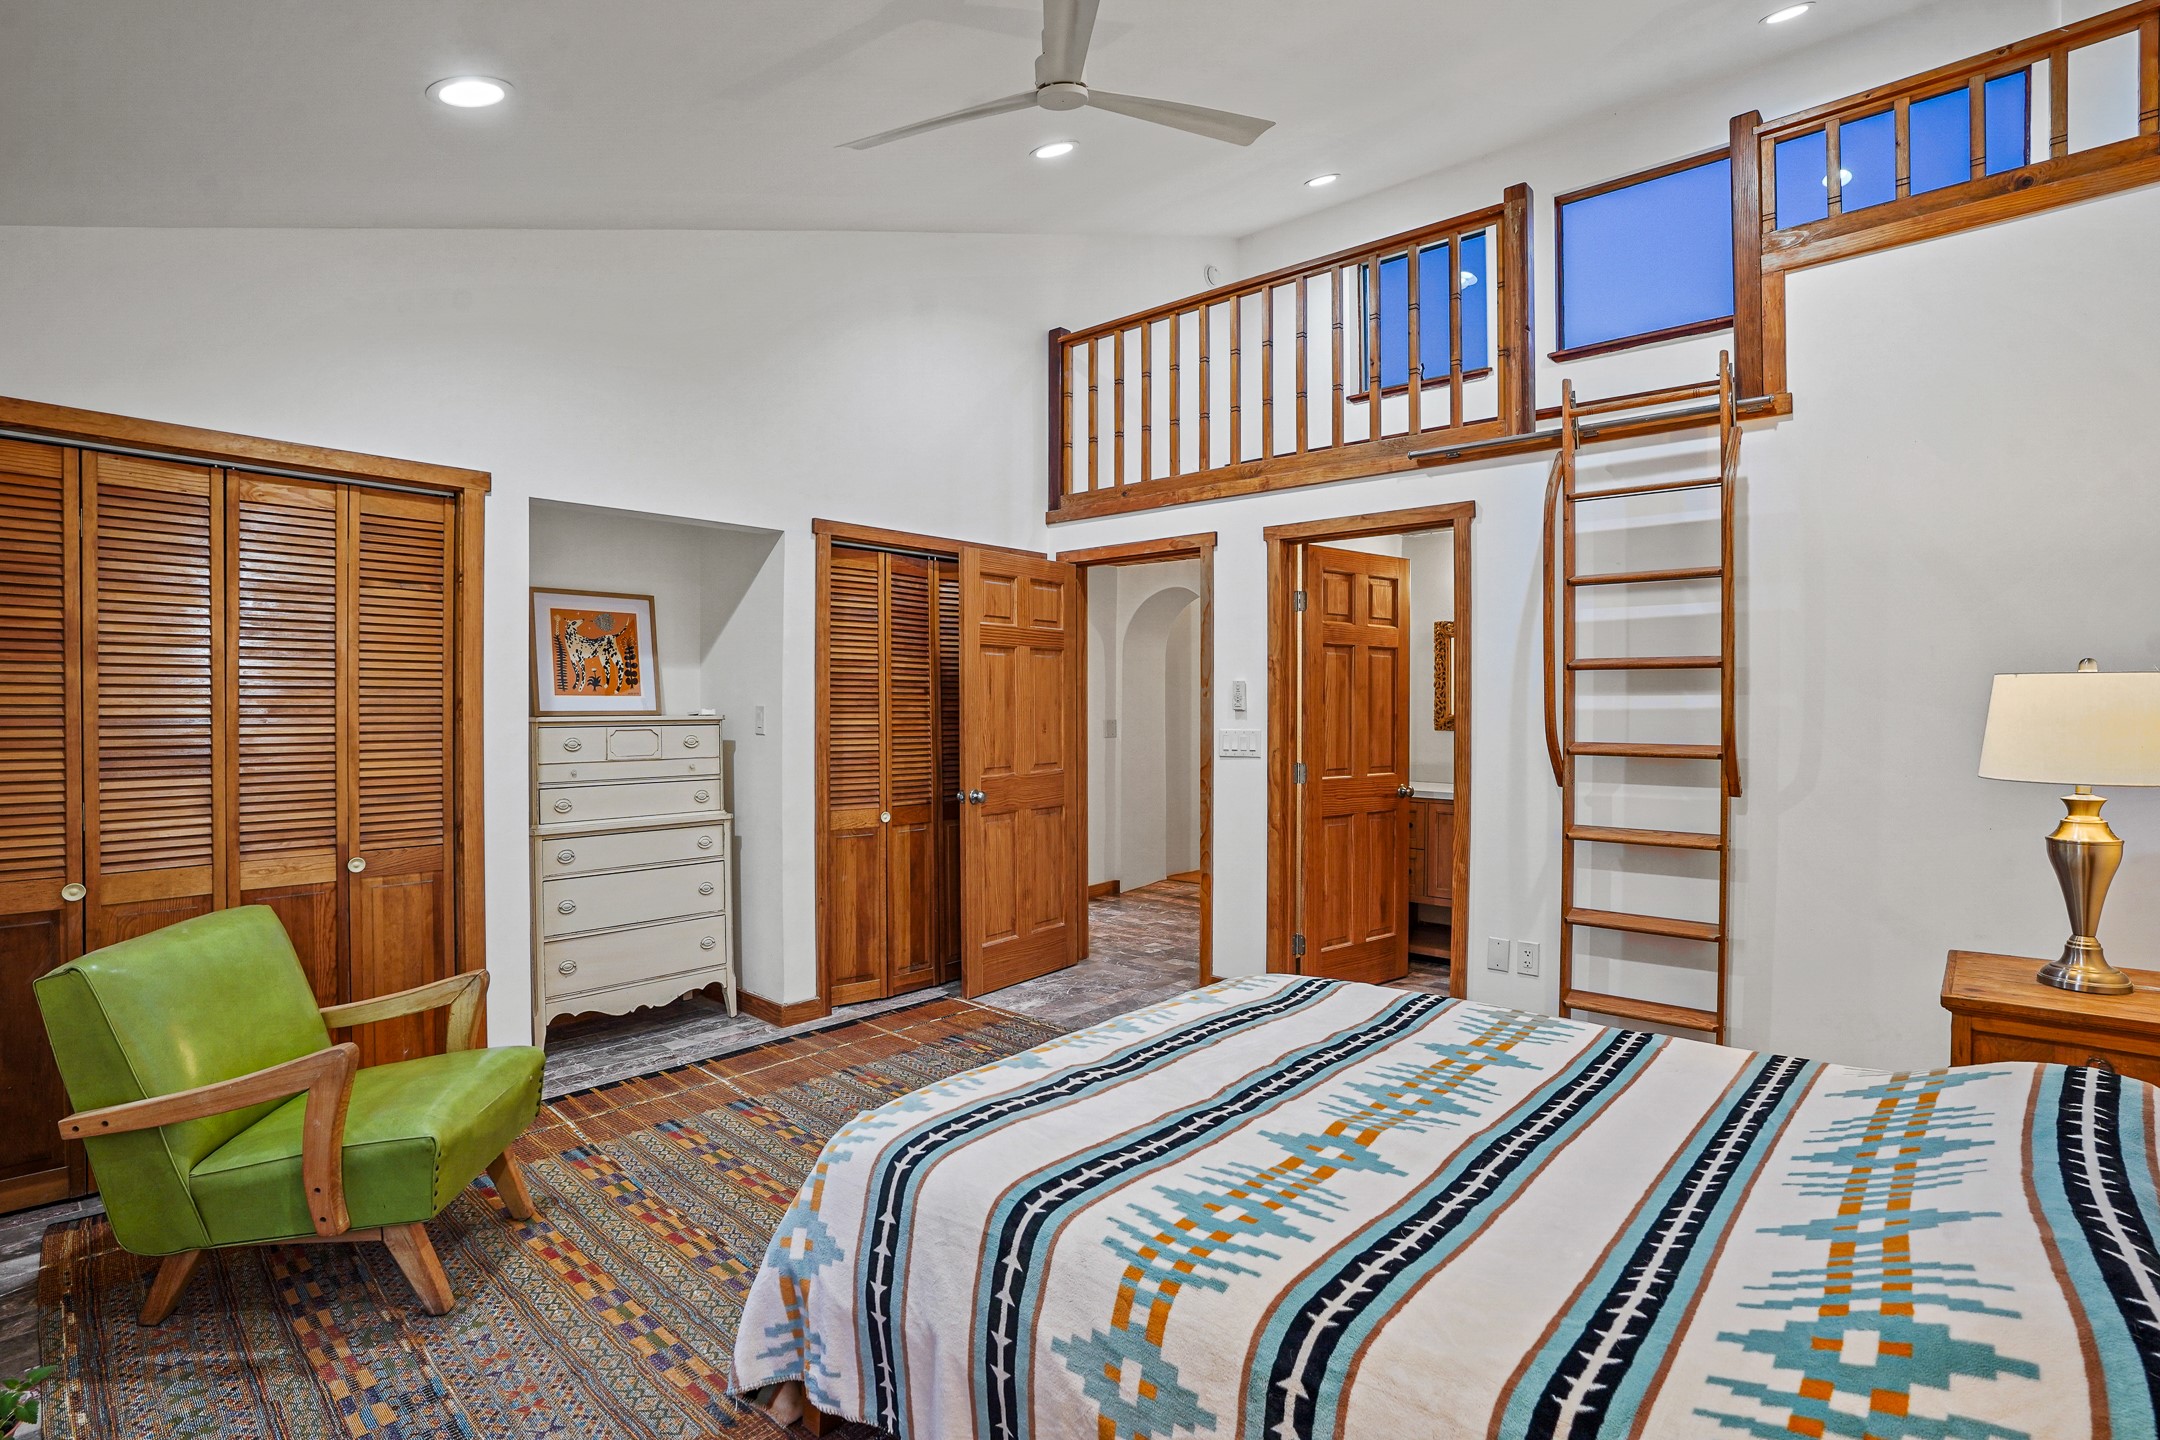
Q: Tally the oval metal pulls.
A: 10